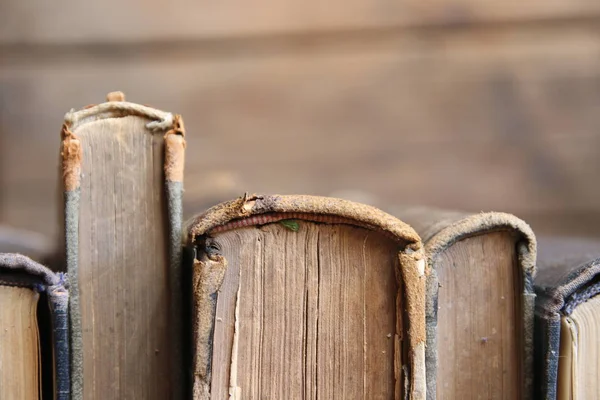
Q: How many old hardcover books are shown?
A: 5